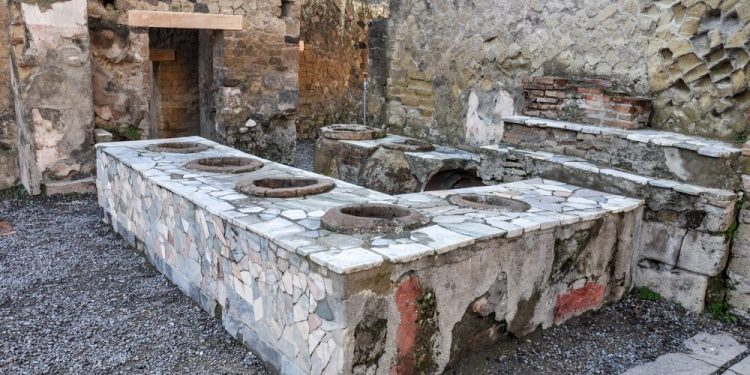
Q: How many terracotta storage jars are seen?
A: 7